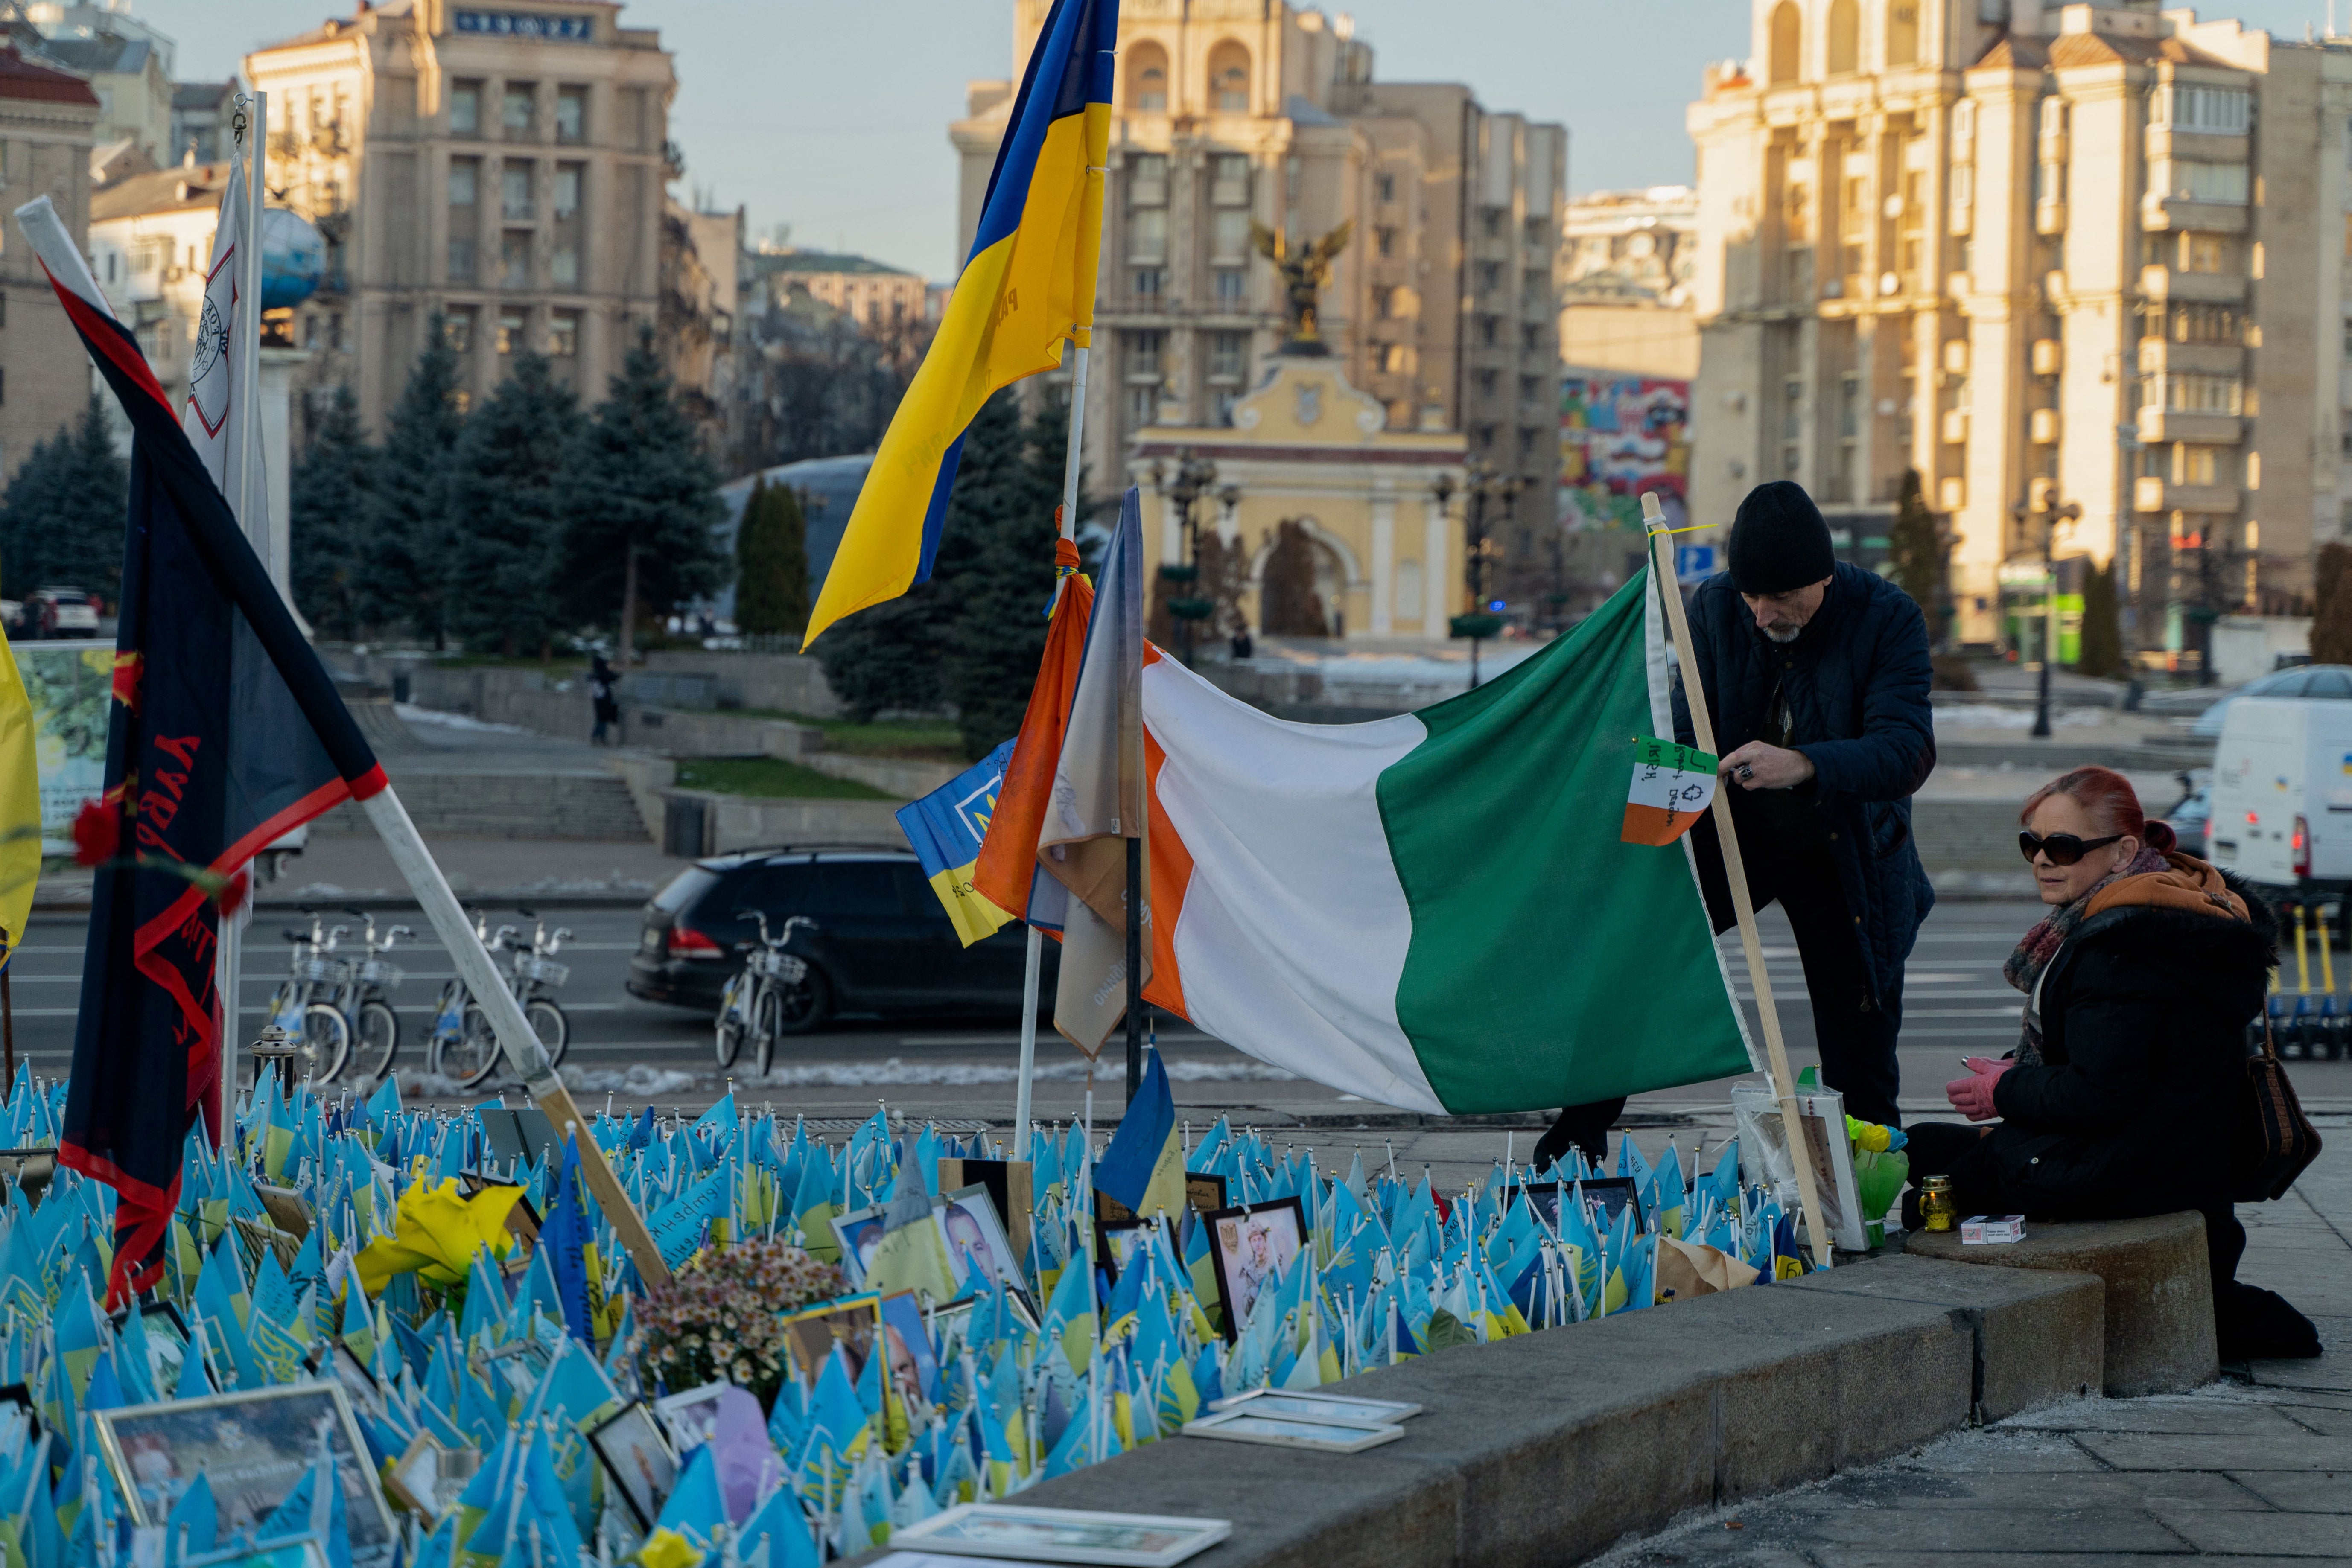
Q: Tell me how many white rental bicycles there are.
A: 5